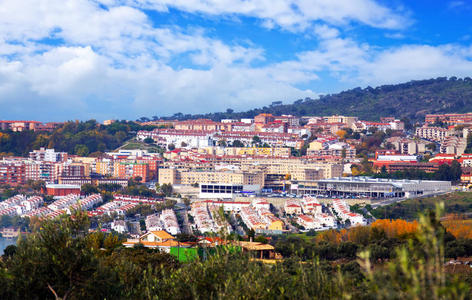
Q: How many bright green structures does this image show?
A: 1